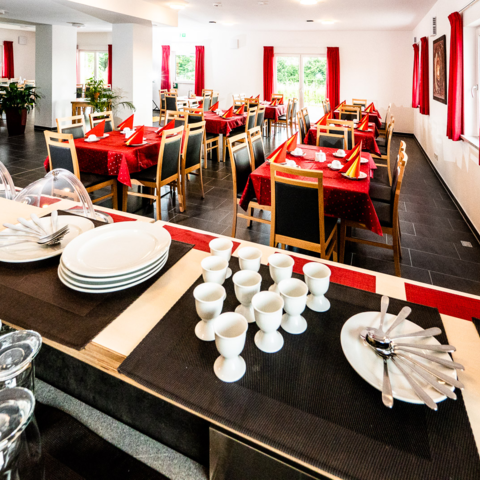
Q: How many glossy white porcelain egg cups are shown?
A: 10